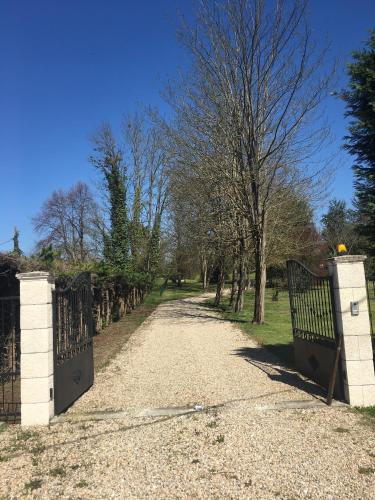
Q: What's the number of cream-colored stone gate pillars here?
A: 2